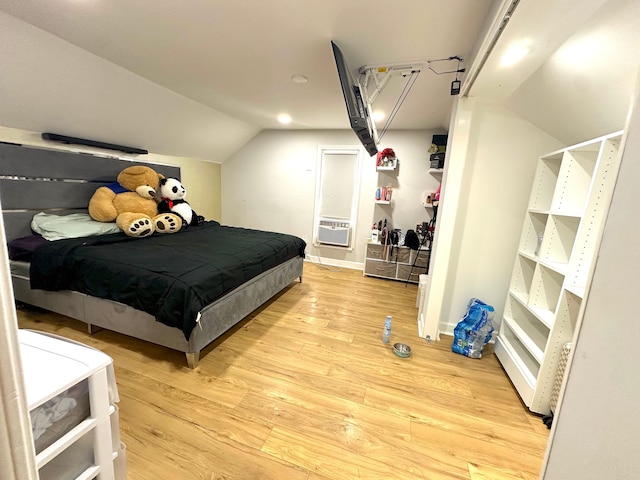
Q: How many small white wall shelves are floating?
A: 4